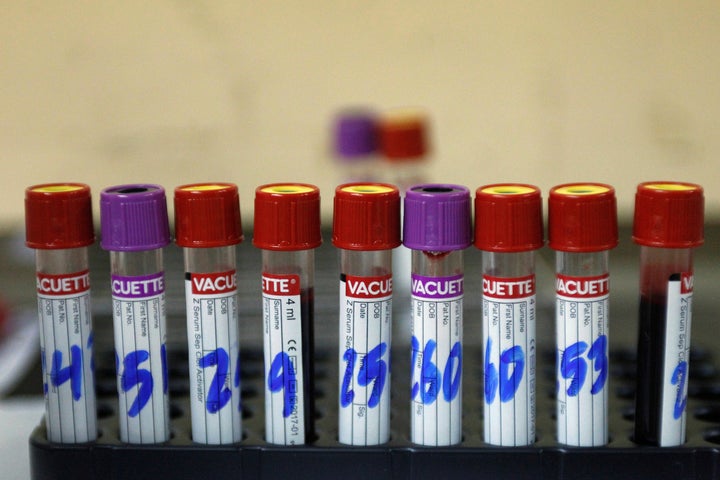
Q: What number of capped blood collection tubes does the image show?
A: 11